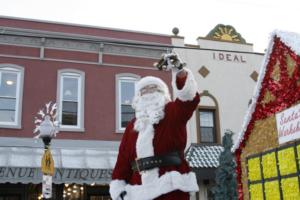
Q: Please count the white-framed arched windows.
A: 3